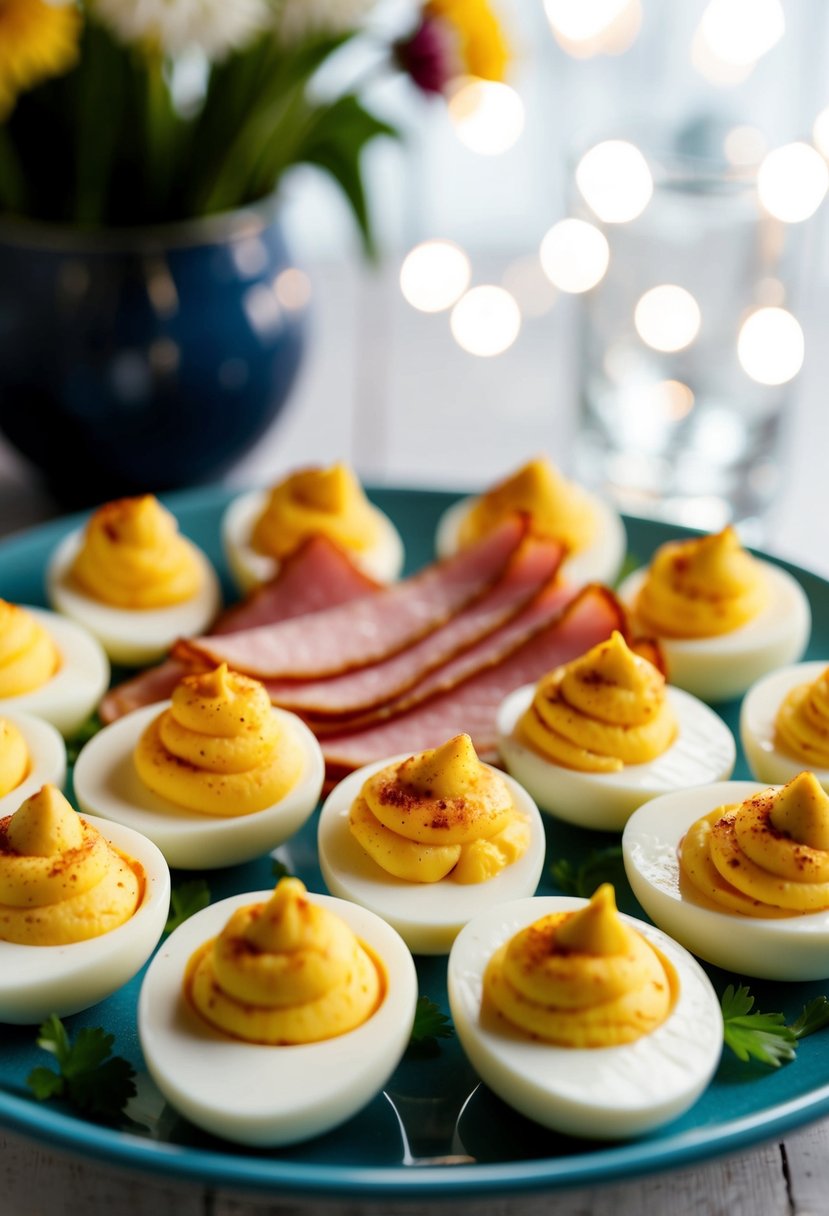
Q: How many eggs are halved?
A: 14